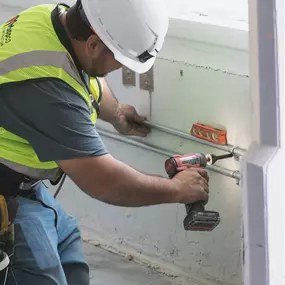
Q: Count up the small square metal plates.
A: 2